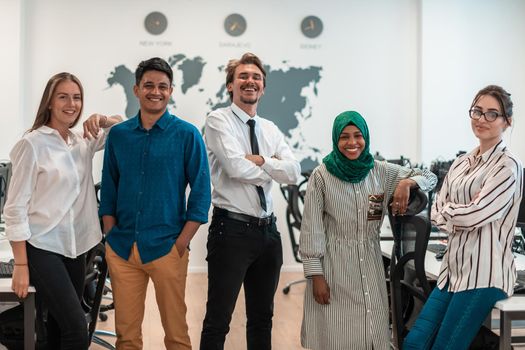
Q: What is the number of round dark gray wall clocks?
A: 3